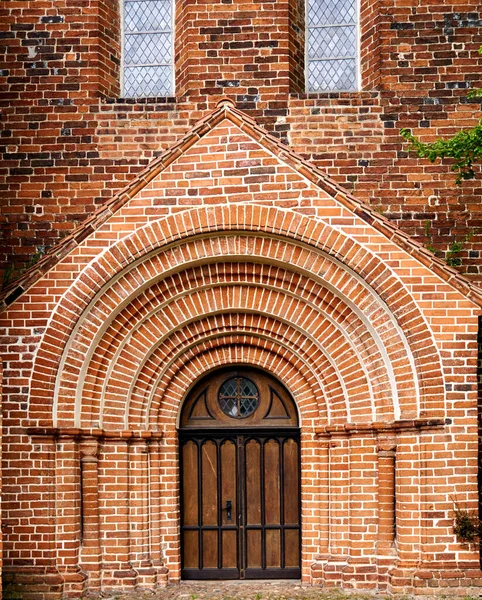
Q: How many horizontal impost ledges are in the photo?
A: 2